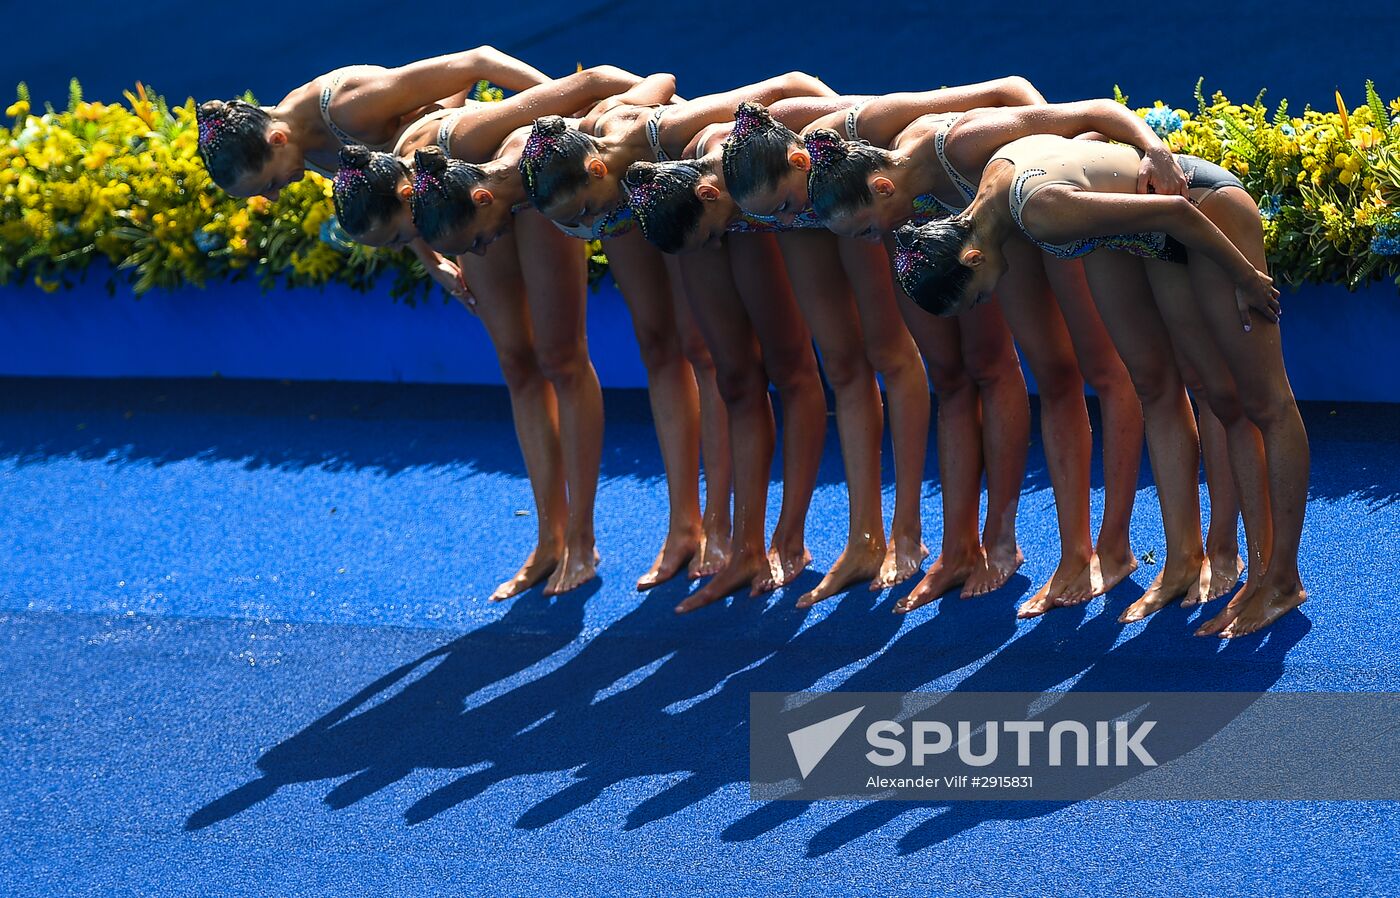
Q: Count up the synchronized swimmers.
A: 8